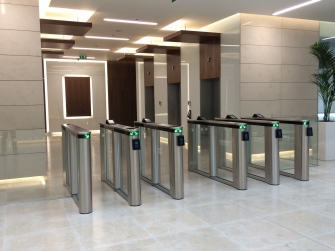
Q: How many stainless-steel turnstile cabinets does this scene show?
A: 6